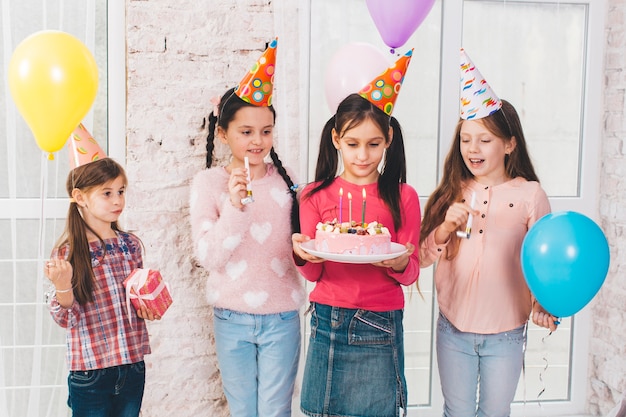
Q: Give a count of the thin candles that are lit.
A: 3